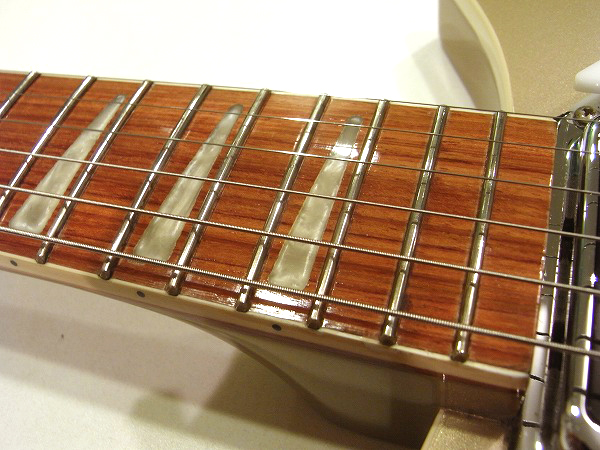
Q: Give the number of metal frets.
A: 9